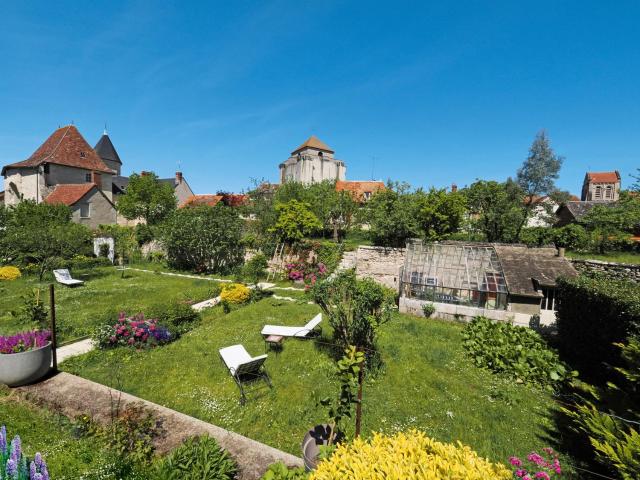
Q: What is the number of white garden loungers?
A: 3